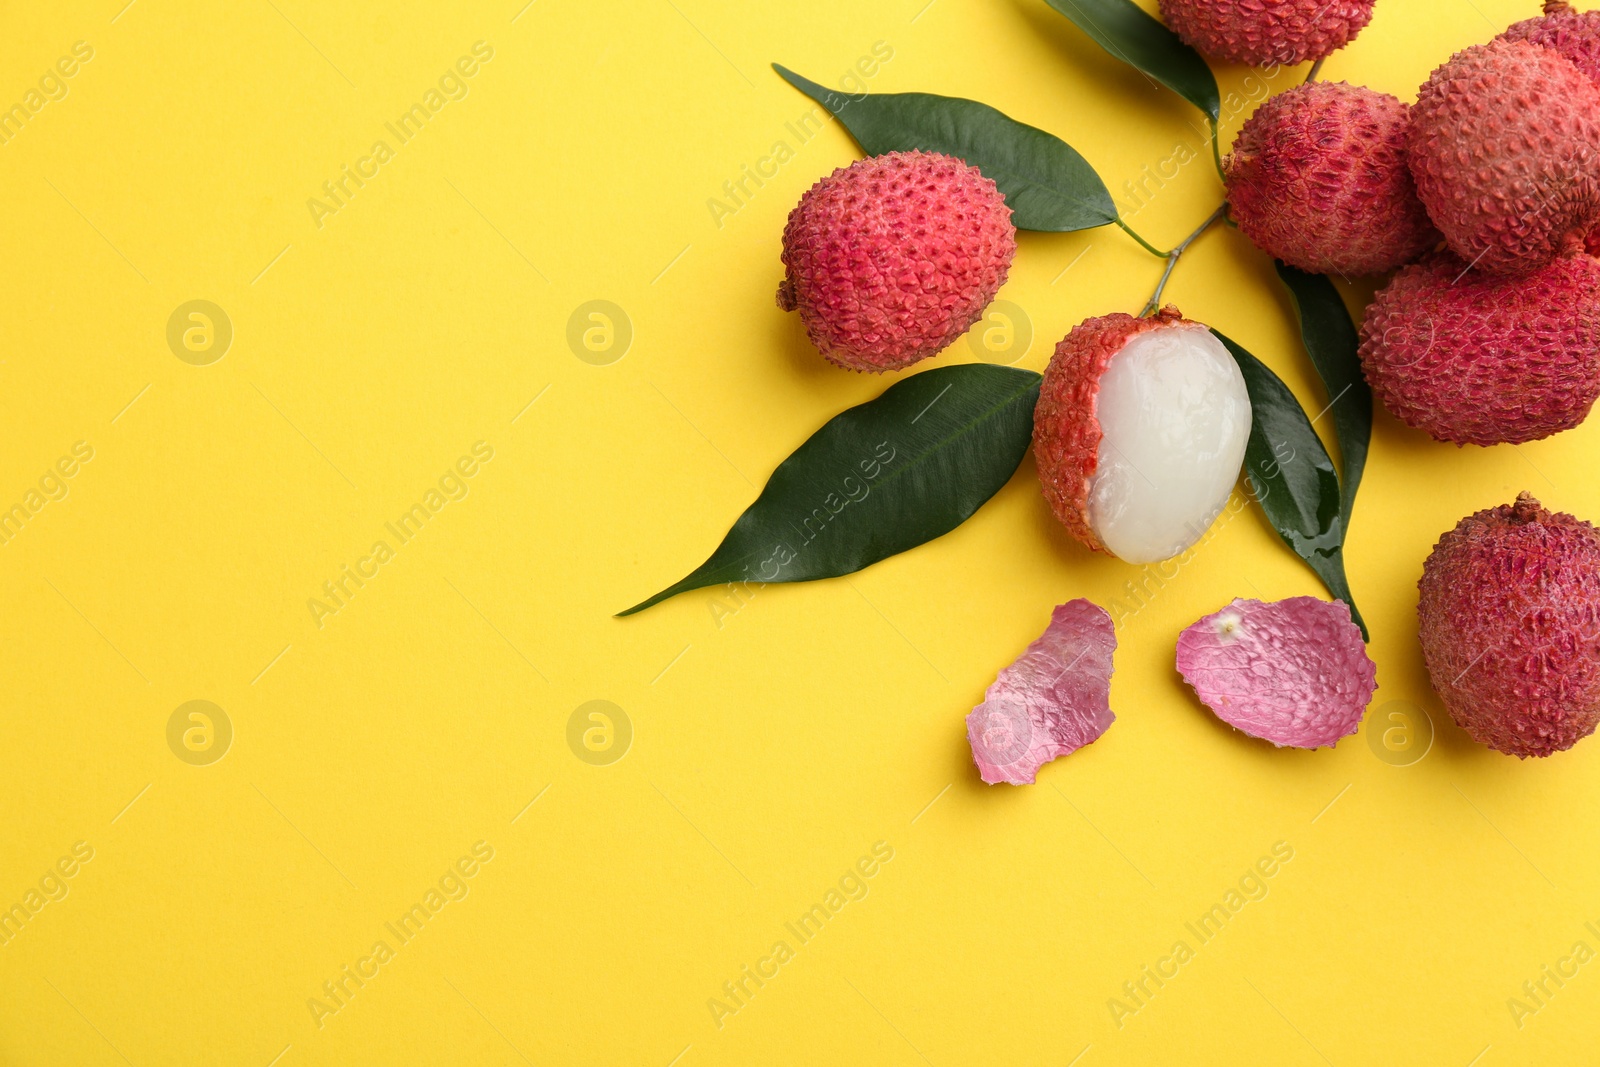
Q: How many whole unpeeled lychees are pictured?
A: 7